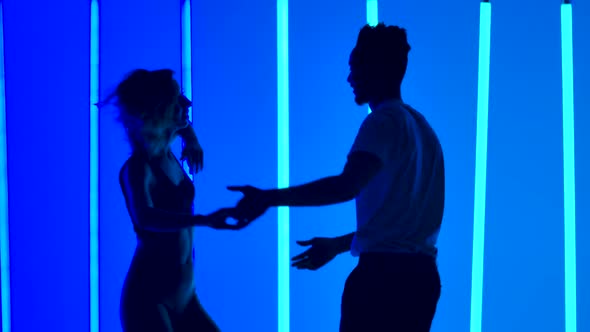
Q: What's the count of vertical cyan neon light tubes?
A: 7